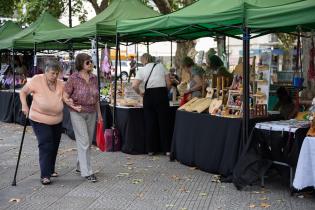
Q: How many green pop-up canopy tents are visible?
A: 5